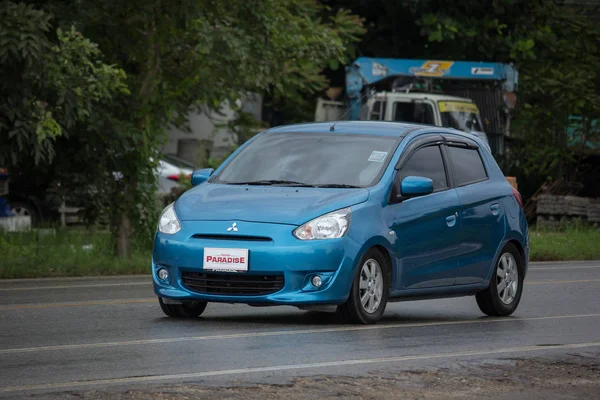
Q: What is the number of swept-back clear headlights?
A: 2